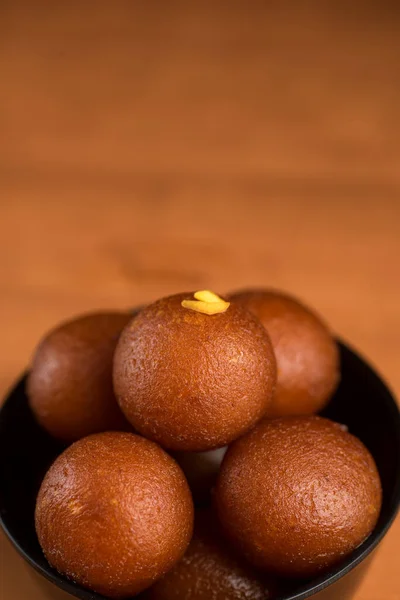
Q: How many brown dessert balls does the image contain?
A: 6